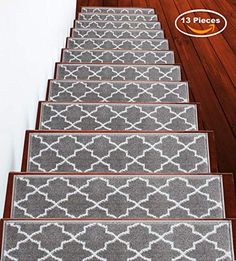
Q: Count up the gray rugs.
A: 12